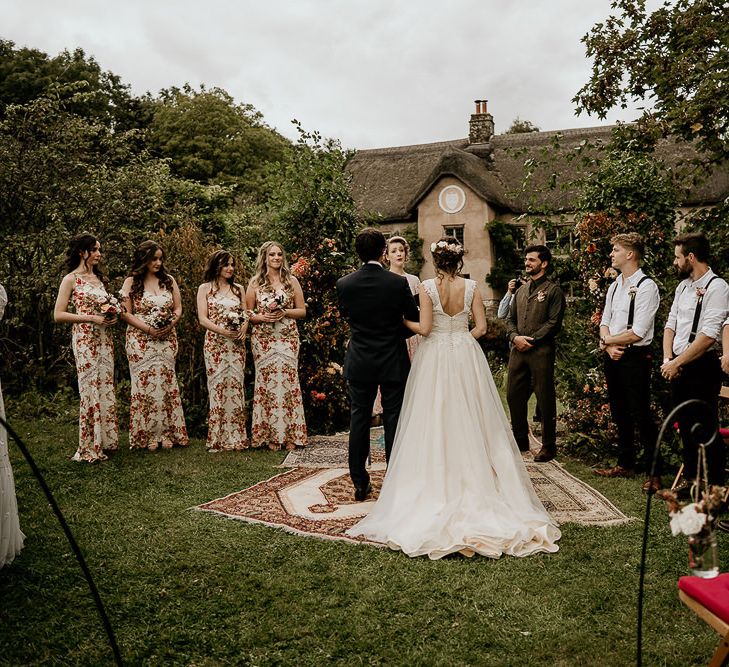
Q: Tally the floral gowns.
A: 4